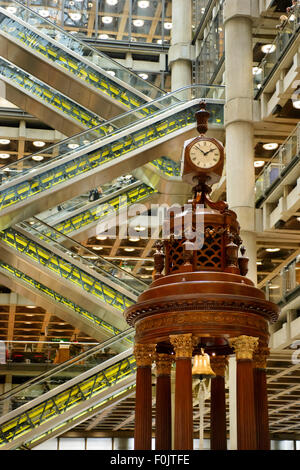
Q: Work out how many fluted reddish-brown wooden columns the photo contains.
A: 6